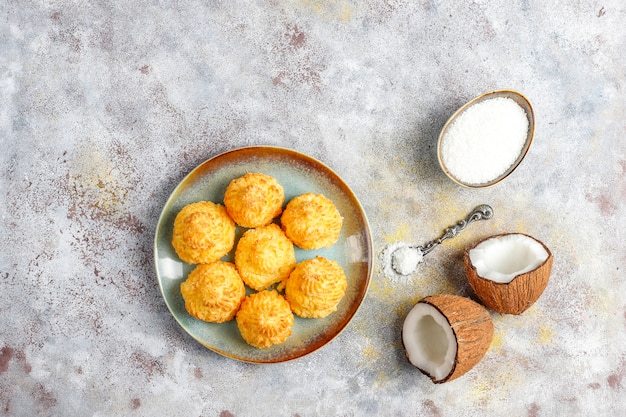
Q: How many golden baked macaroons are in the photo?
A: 7